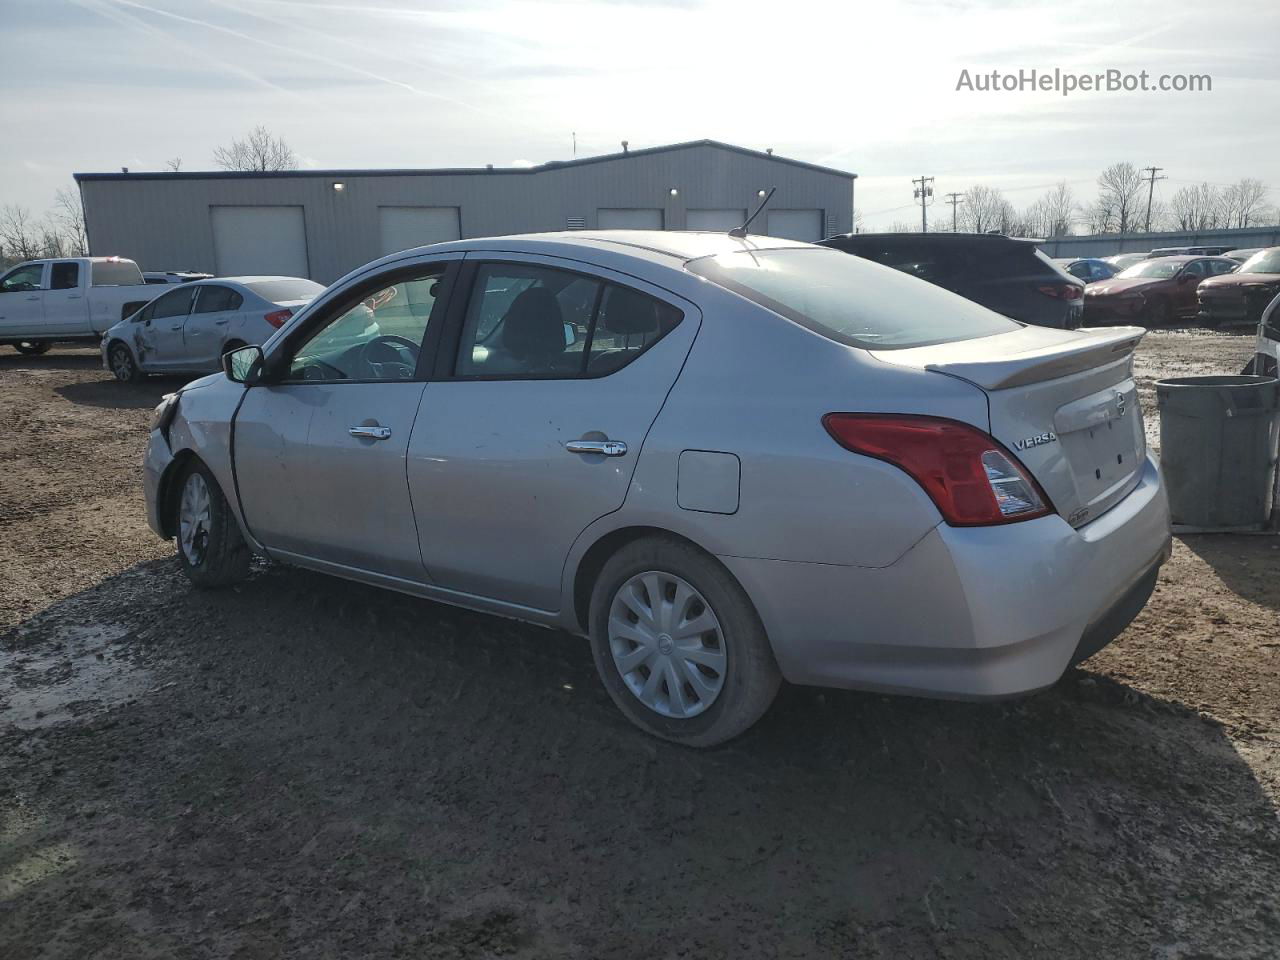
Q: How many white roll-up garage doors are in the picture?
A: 5